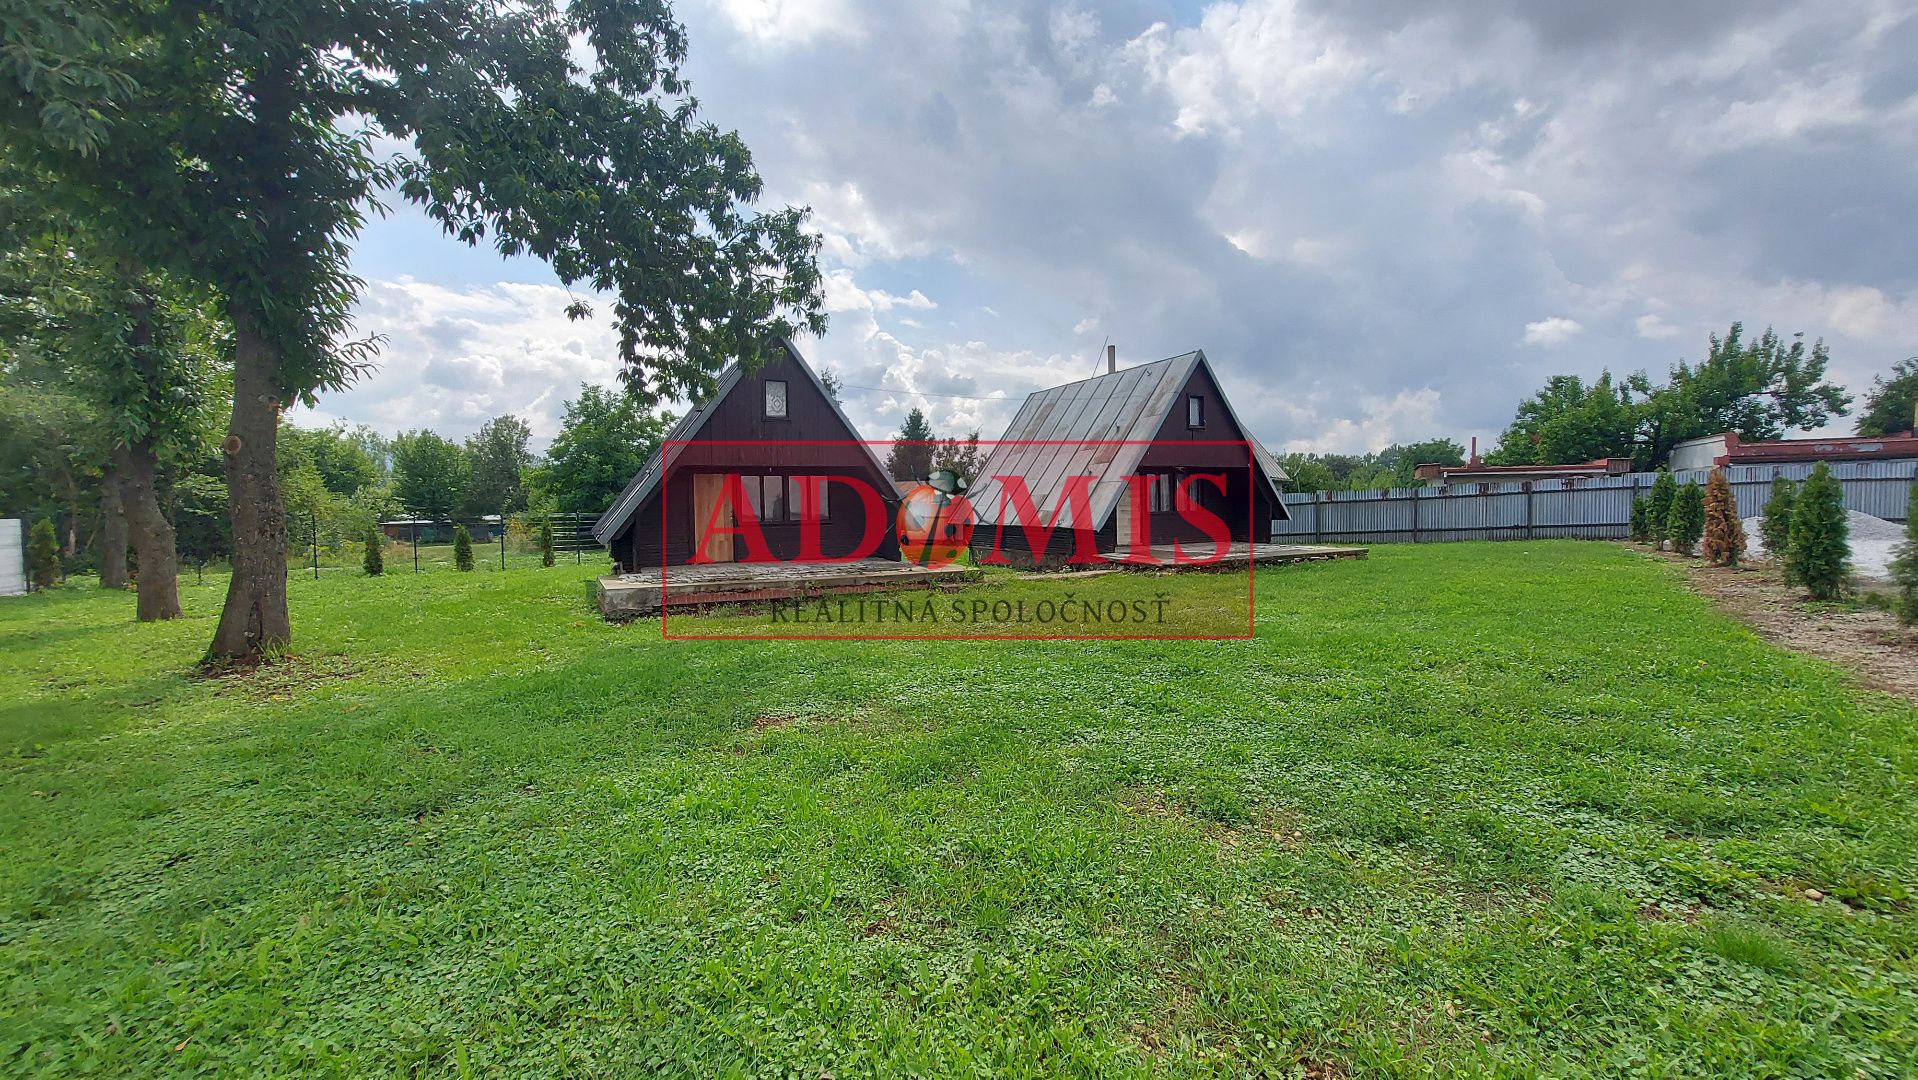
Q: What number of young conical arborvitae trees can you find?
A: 11